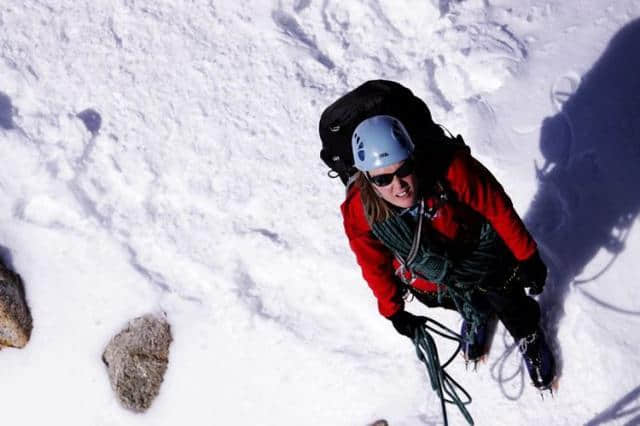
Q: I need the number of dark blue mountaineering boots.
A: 2